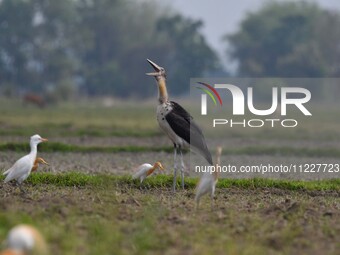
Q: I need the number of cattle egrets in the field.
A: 5